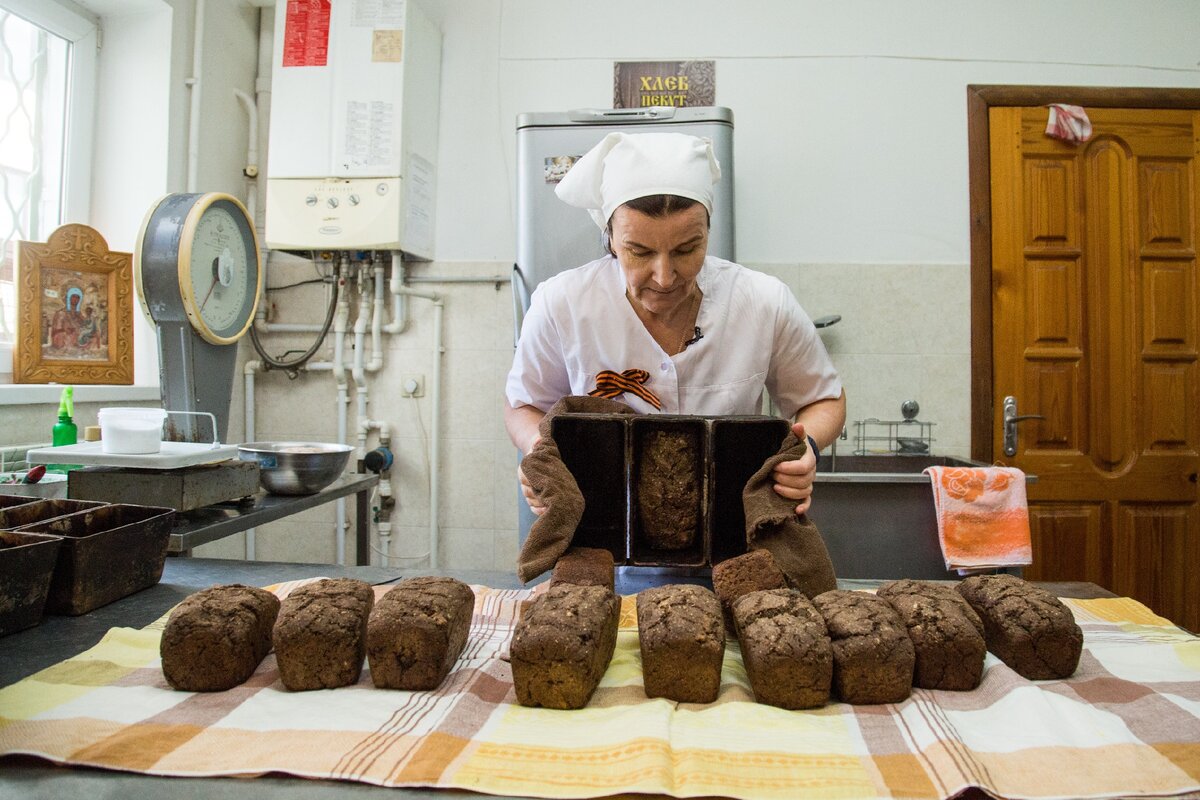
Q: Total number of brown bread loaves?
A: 12